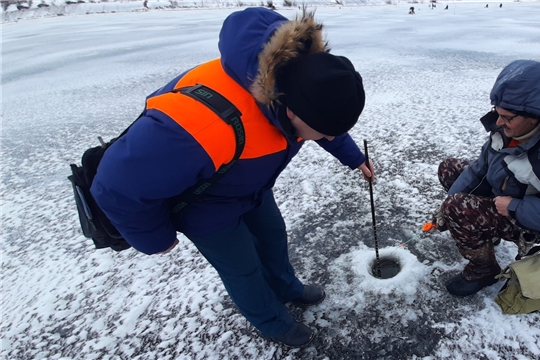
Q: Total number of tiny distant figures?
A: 5